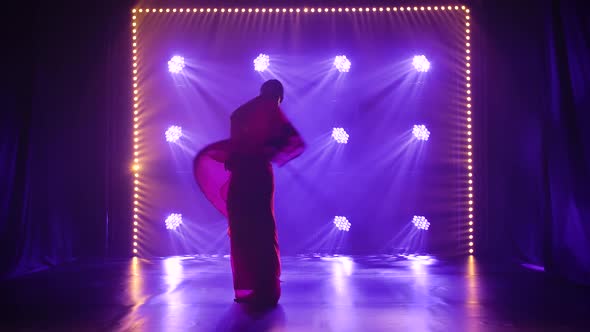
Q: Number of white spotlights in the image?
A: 10